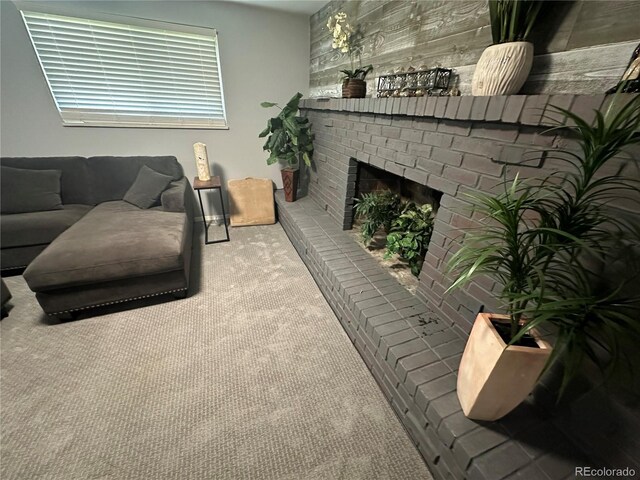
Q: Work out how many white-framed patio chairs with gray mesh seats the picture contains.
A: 0